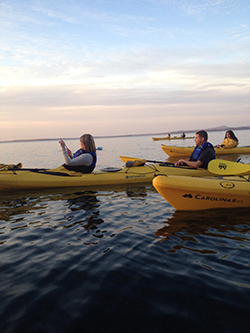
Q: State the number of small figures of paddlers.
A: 2